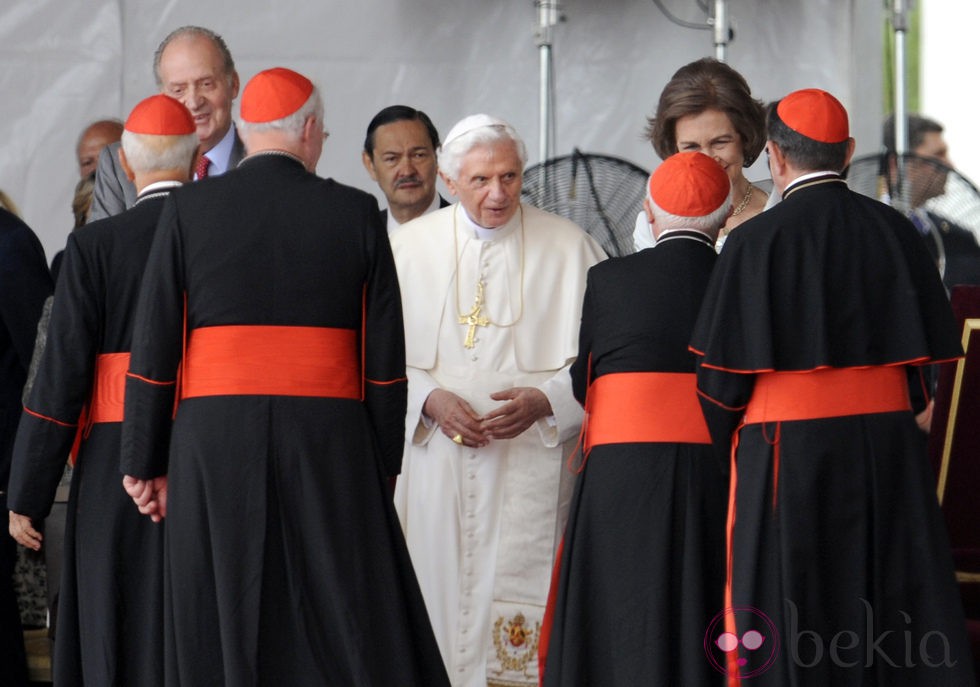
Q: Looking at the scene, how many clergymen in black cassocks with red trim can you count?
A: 4